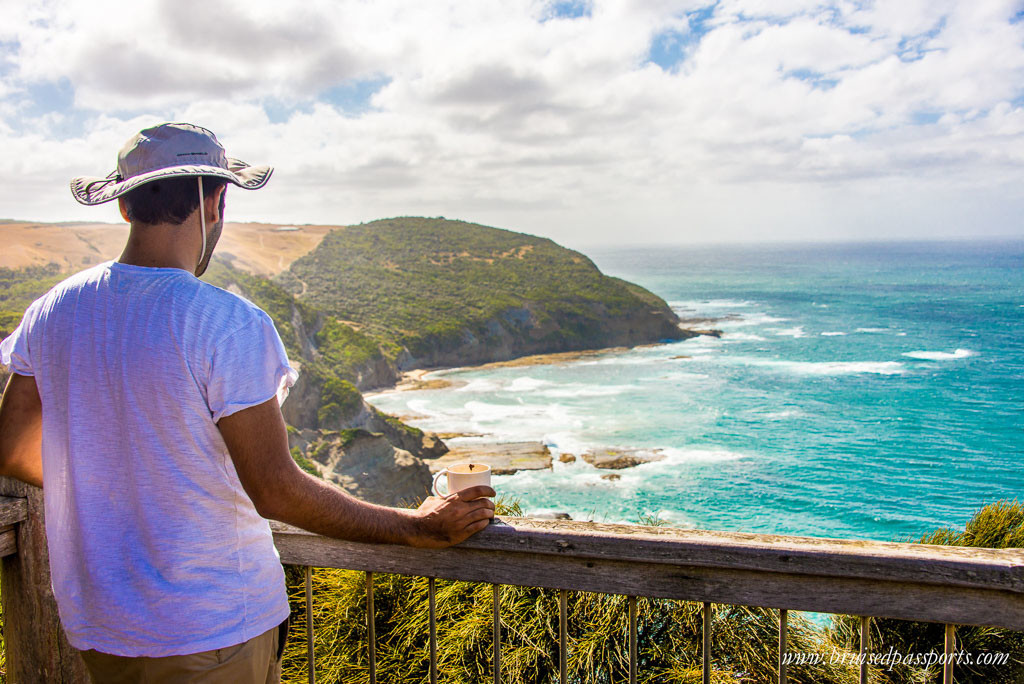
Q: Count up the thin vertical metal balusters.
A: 10